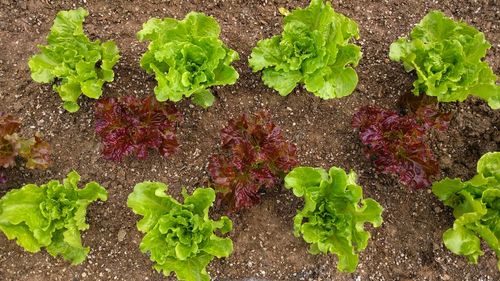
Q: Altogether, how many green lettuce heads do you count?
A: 8